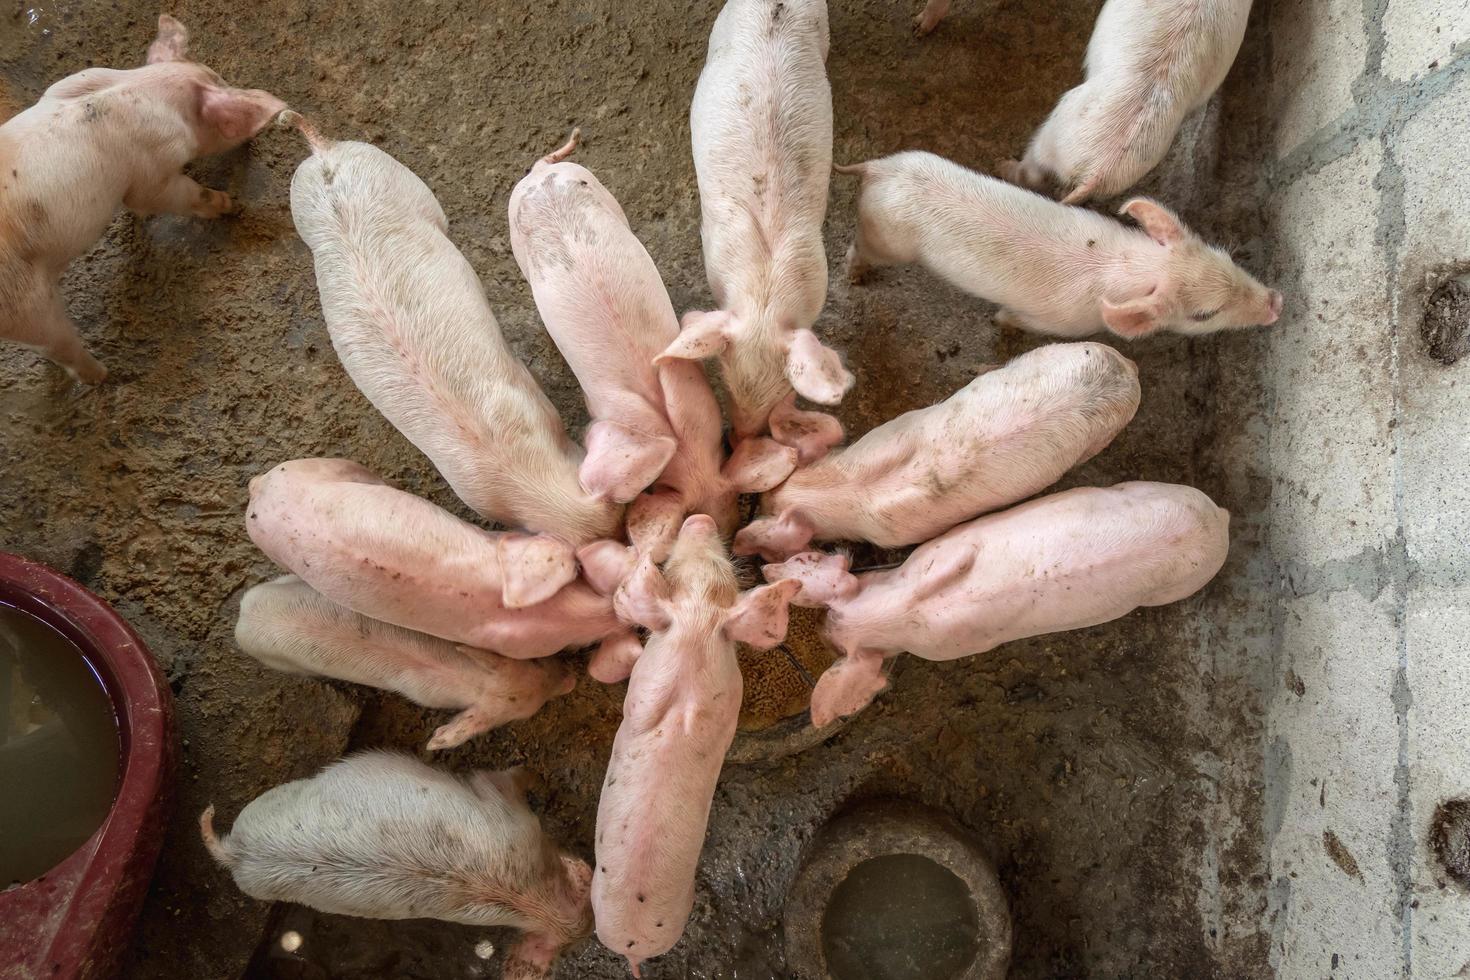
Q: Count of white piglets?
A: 12